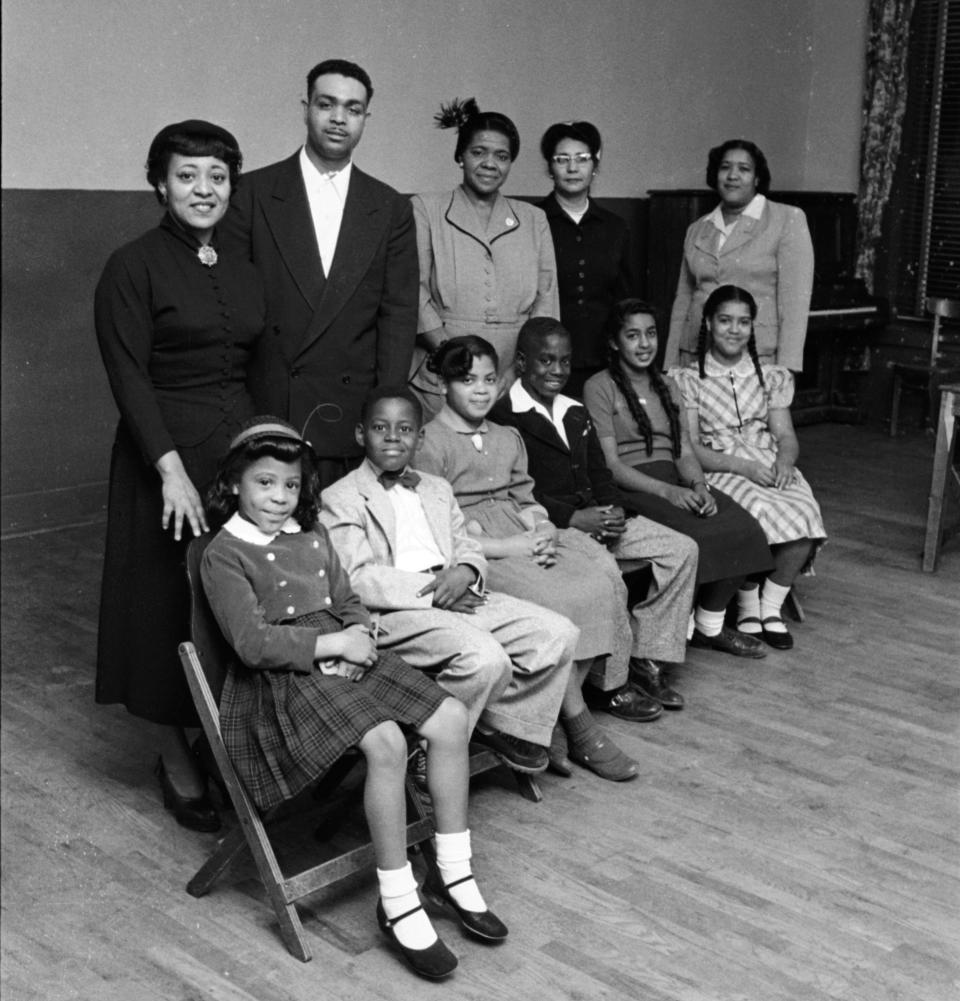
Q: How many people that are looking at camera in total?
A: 11